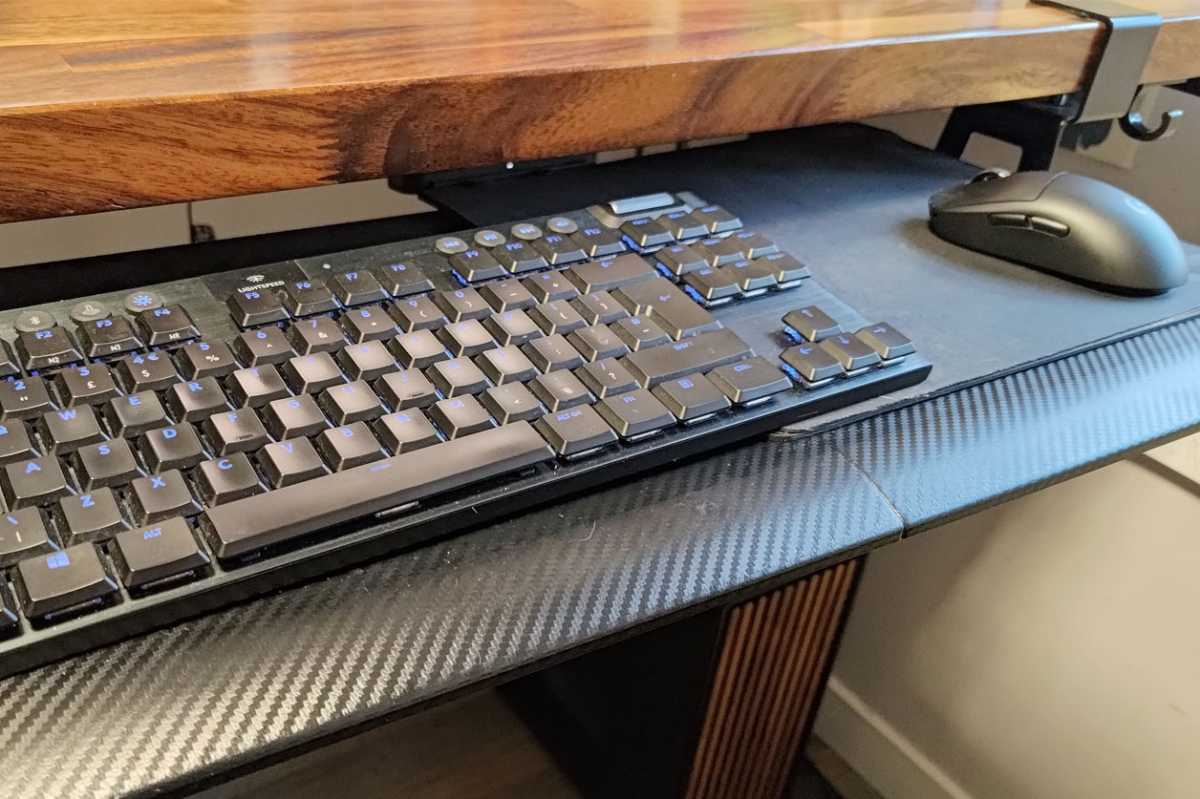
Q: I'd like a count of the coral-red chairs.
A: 0